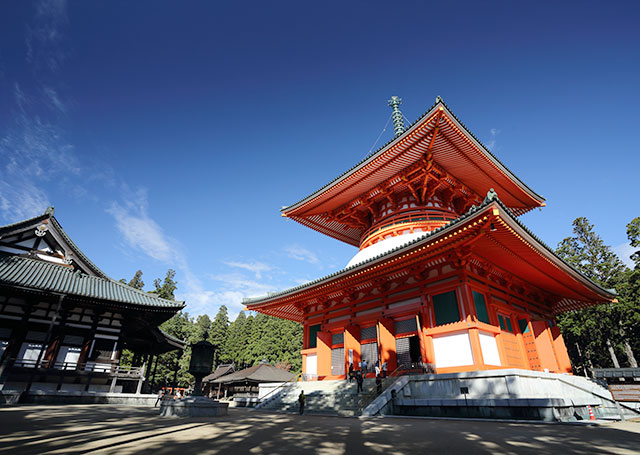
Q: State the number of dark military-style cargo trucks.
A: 0